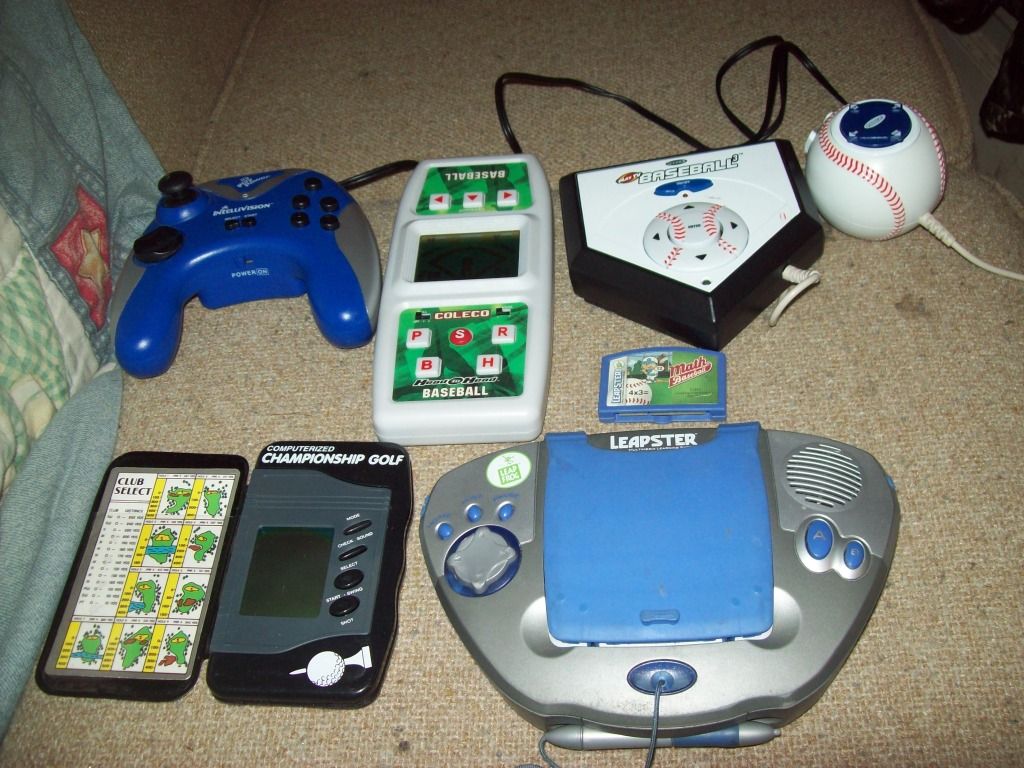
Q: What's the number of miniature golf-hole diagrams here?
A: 9